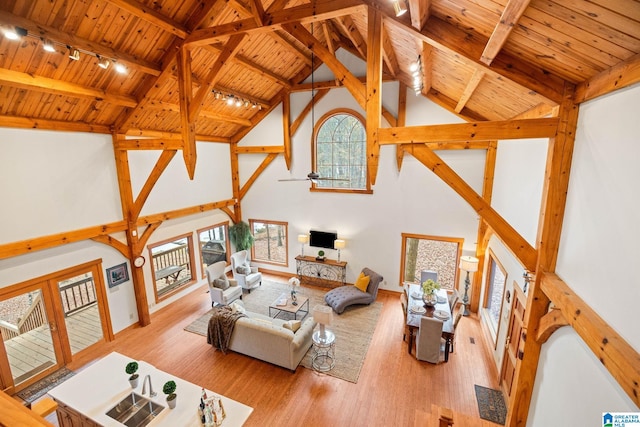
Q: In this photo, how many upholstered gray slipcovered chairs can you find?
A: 2